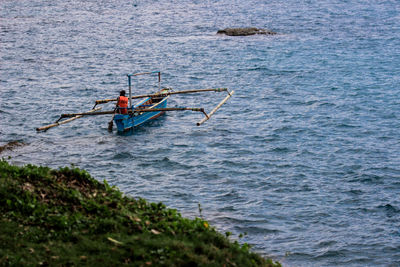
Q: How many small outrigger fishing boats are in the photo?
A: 1